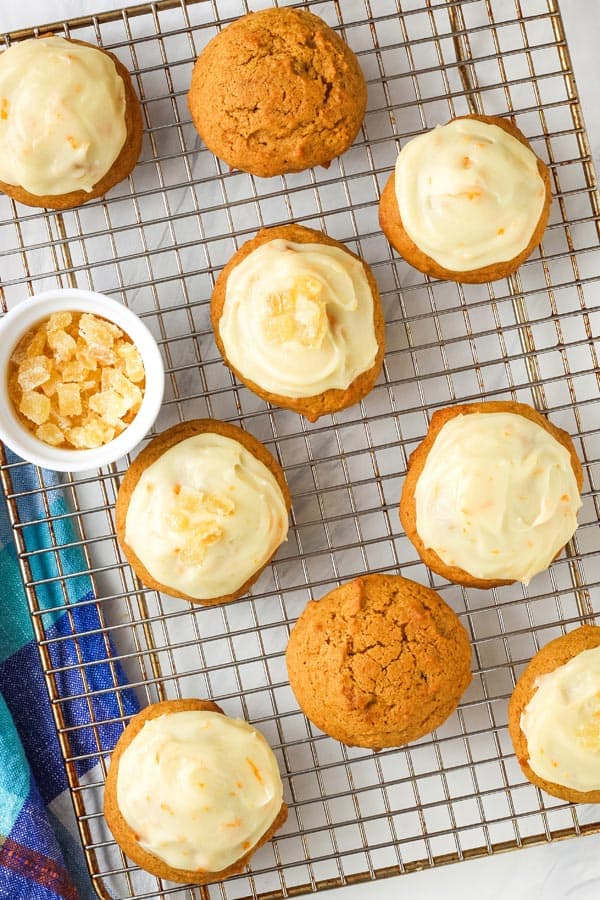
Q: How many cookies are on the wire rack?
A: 9